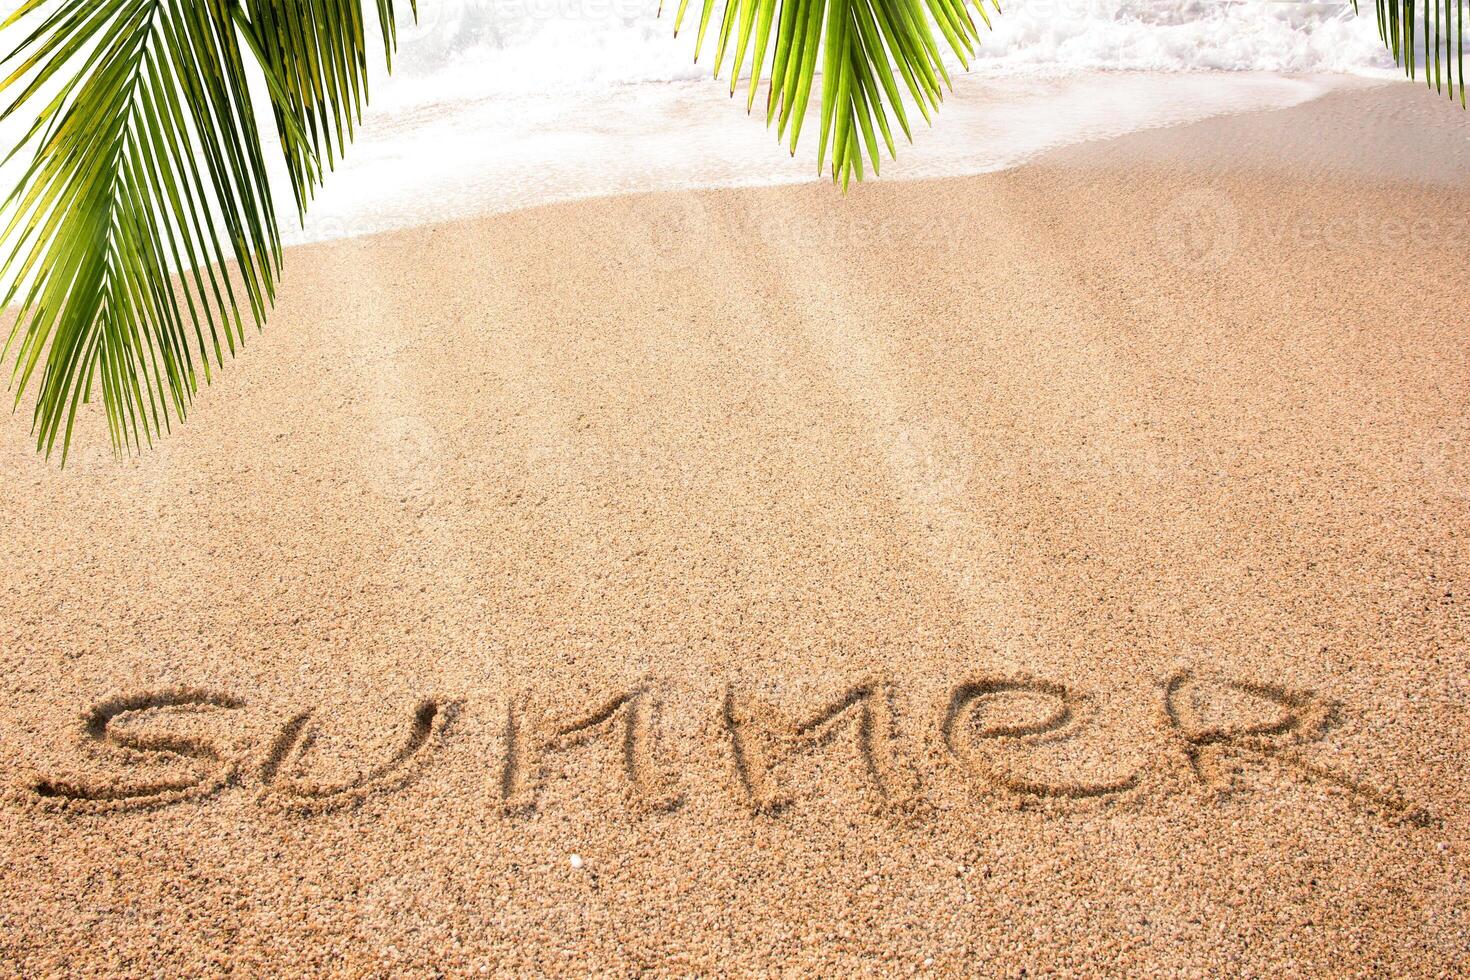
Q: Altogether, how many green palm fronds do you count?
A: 3